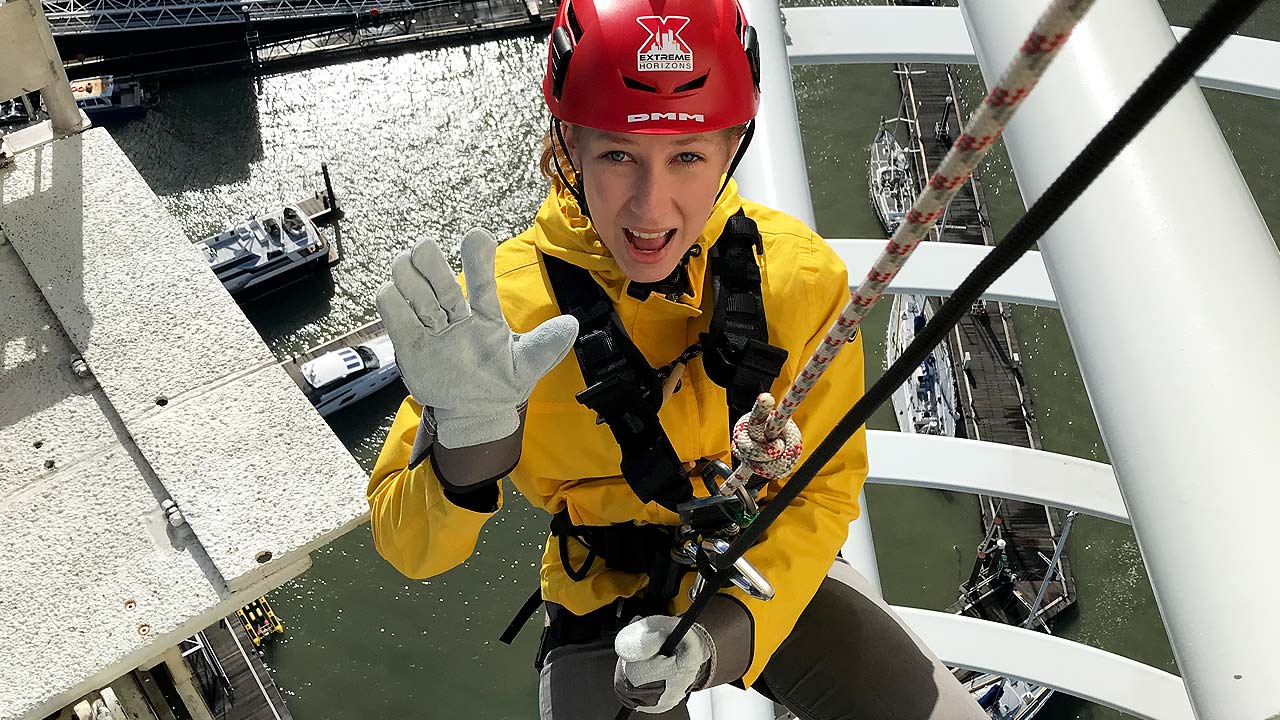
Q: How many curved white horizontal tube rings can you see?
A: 4